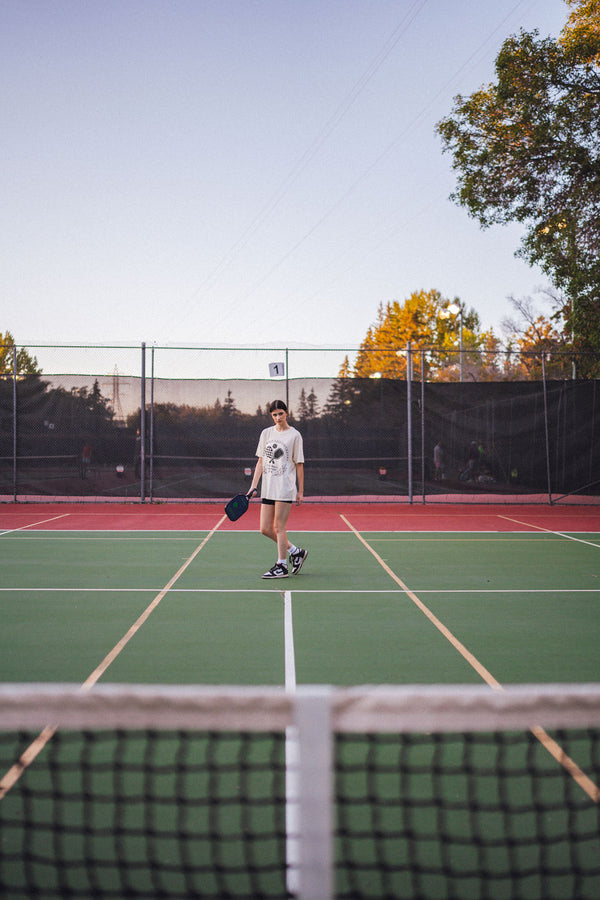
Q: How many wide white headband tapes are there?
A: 1